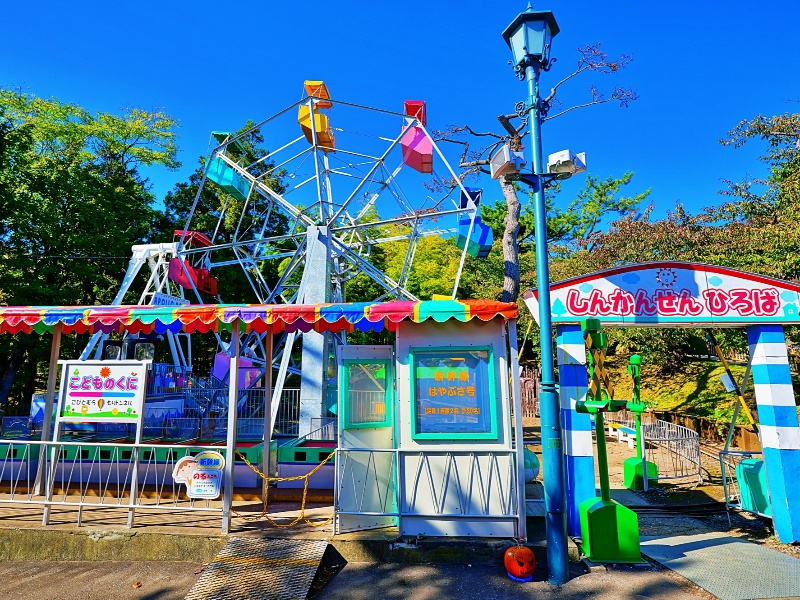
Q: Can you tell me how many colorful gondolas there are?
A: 6